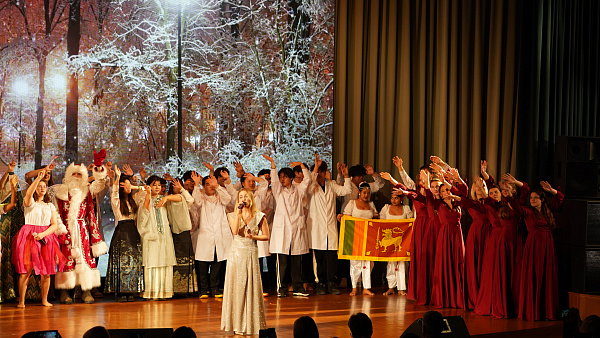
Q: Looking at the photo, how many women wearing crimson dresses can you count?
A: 7